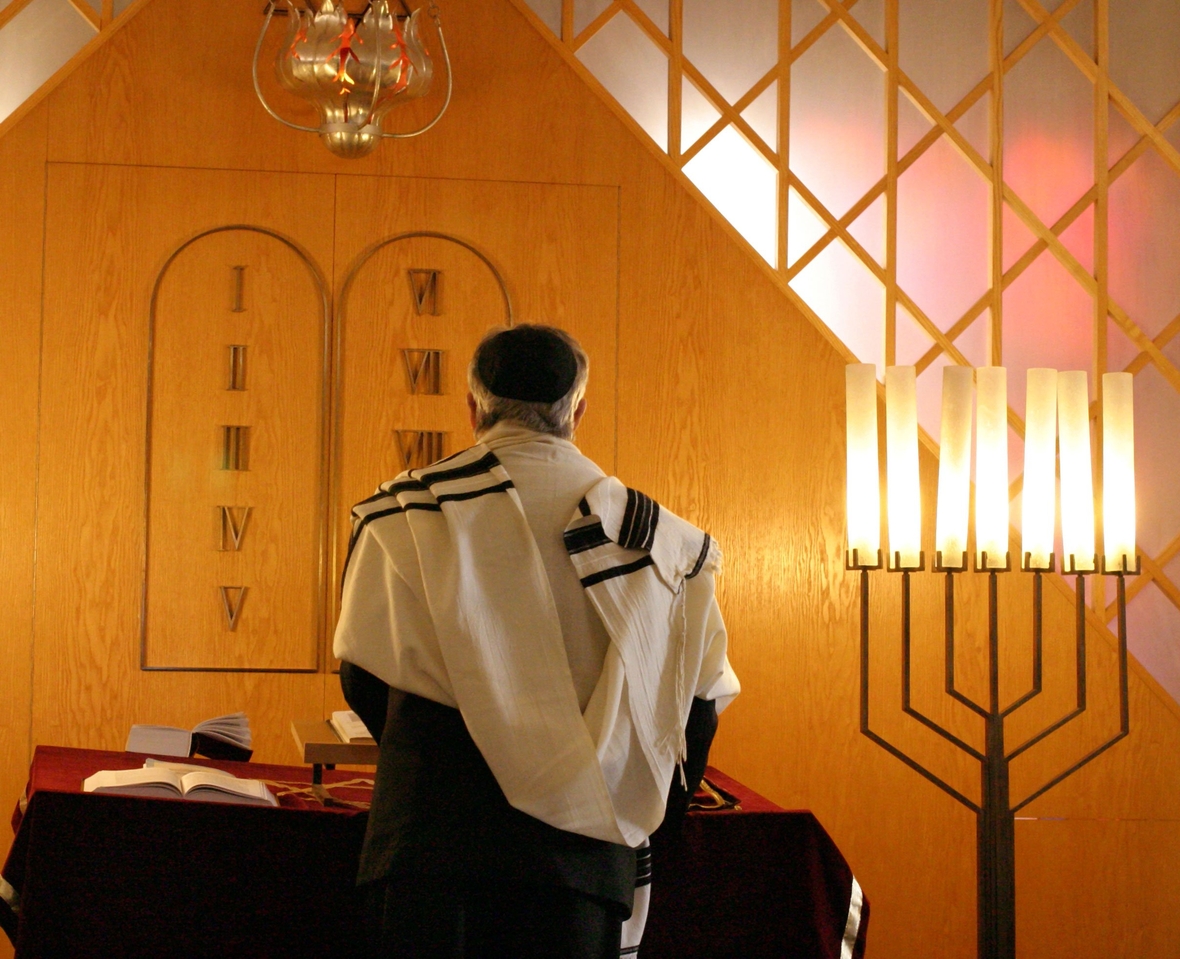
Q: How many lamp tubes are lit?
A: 7